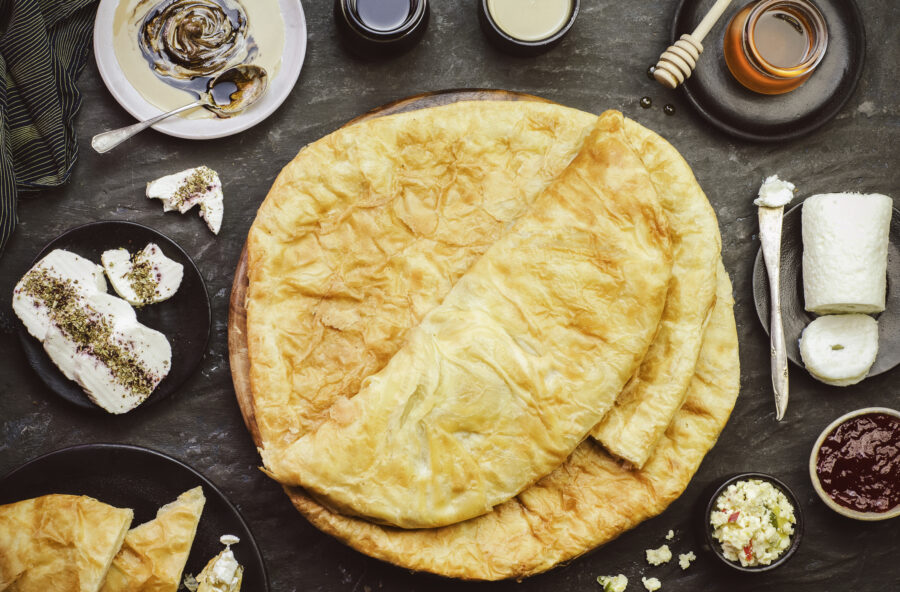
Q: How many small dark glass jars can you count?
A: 2